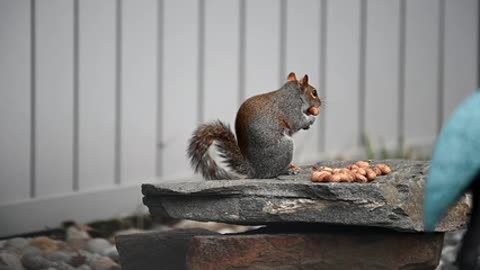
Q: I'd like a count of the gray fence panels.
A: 12